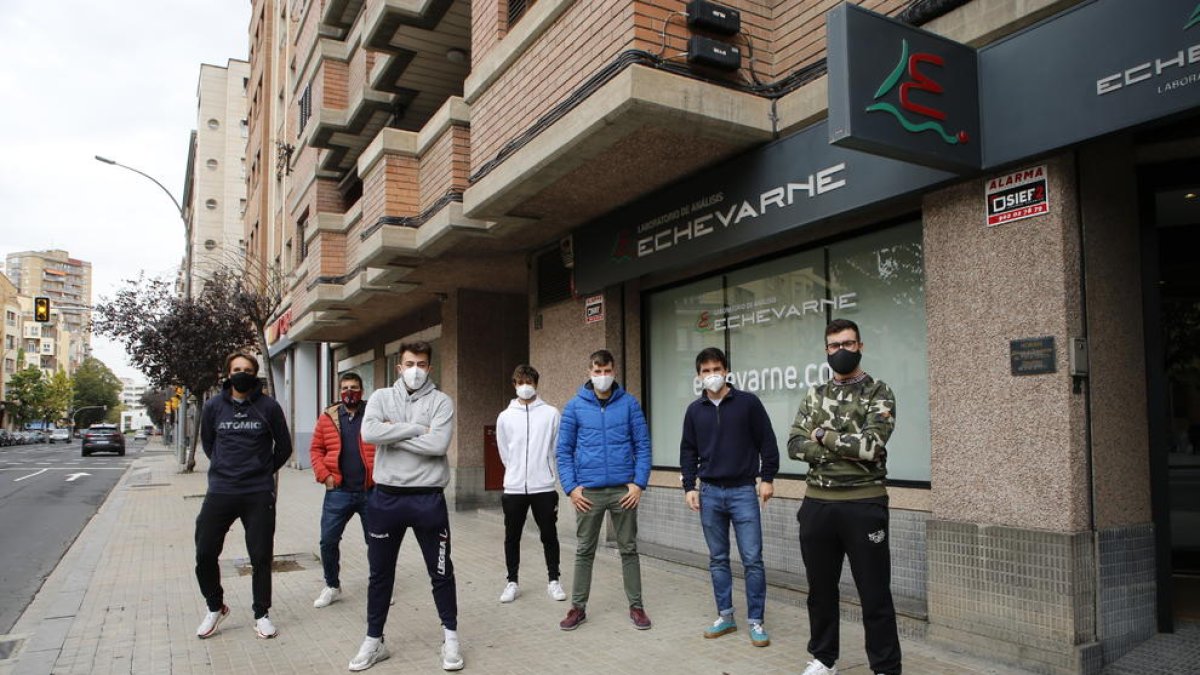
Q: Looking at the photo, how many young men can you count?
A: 7